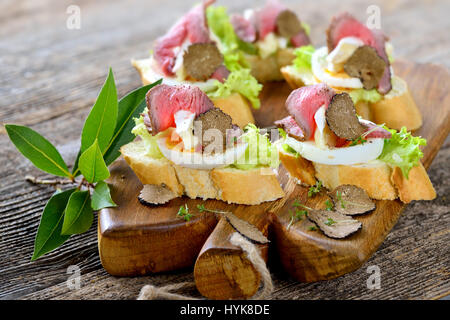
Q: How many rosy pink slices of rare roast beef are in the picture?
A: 5